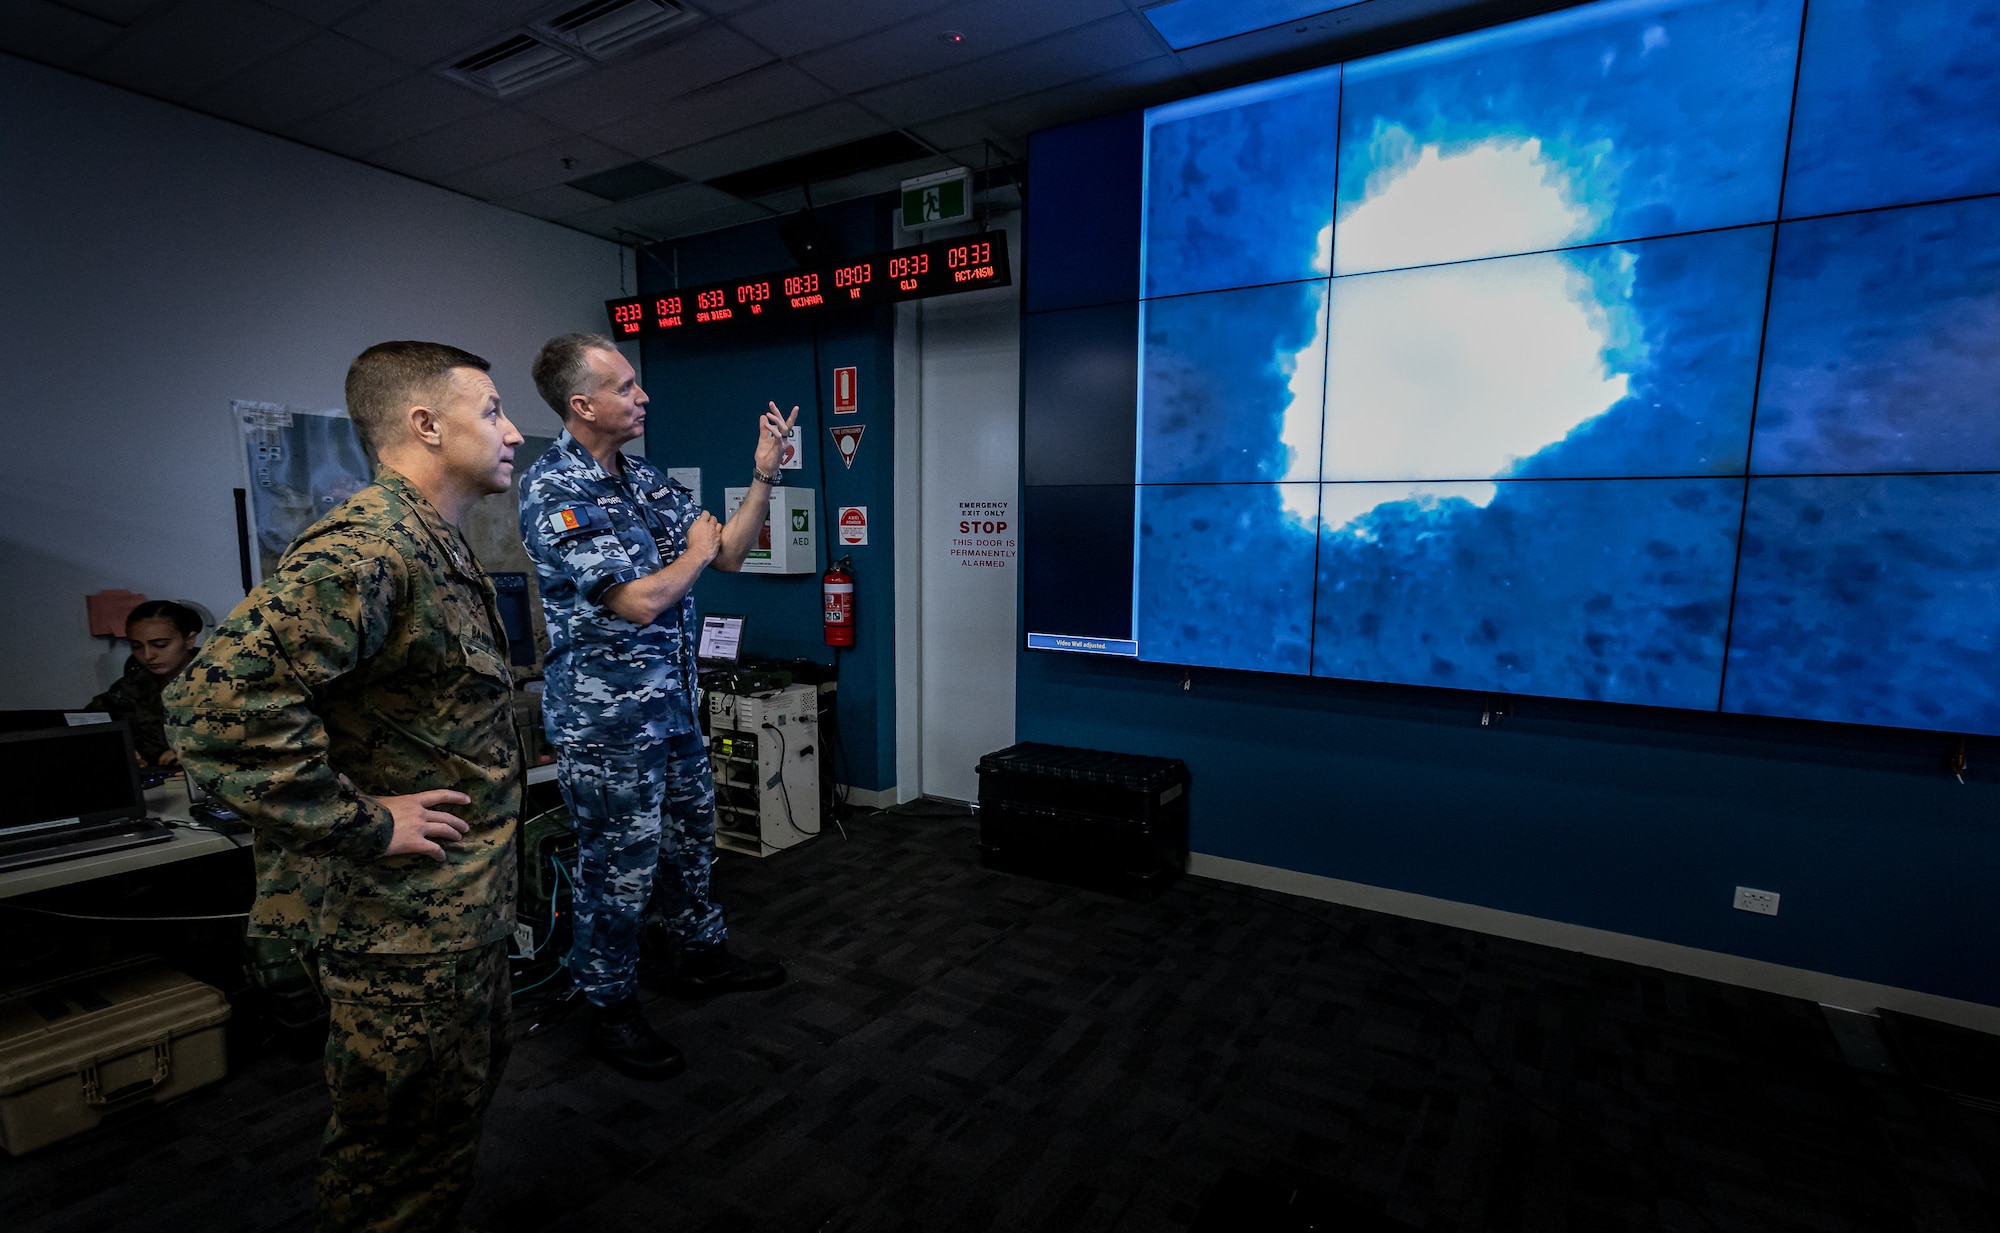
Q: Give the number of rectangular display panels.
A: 9